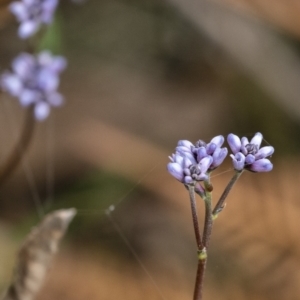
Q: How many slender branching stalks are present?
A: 3